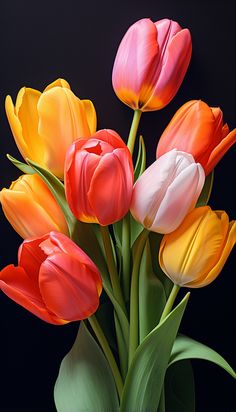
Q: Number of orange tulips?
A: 2